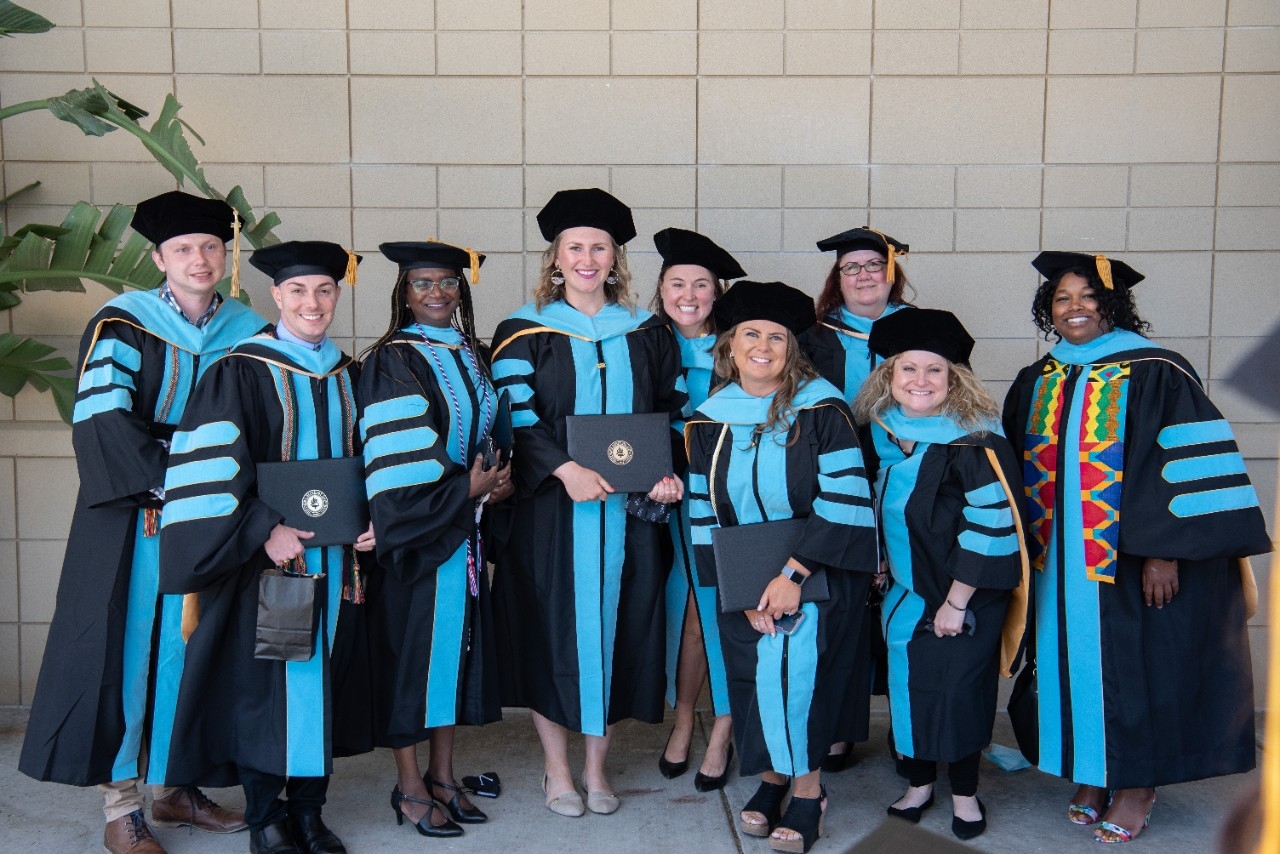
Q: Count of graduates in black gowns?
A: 9